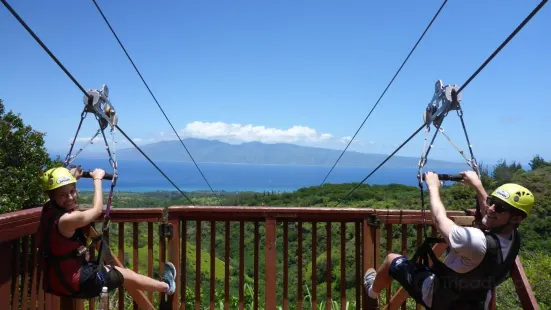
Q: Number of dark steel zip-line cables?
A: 4